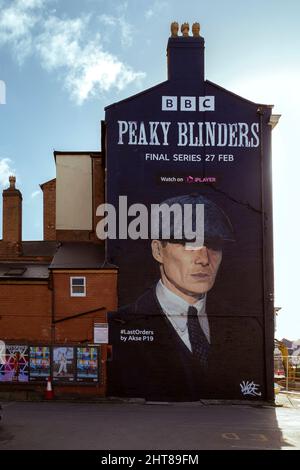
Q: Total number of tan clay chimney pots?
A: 4